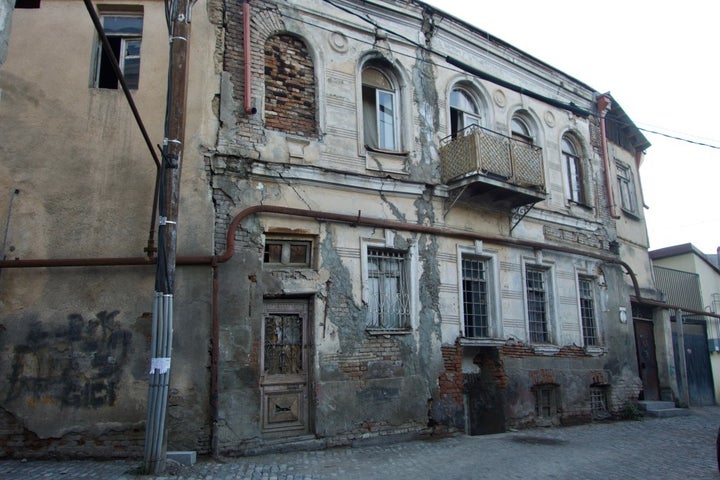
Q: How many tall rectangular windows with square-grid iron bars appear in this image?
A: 3